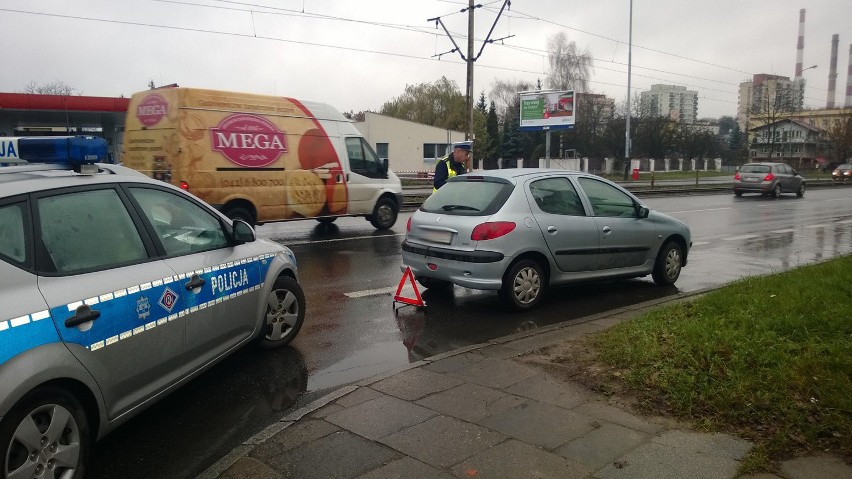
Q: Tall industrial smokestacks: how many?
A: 3